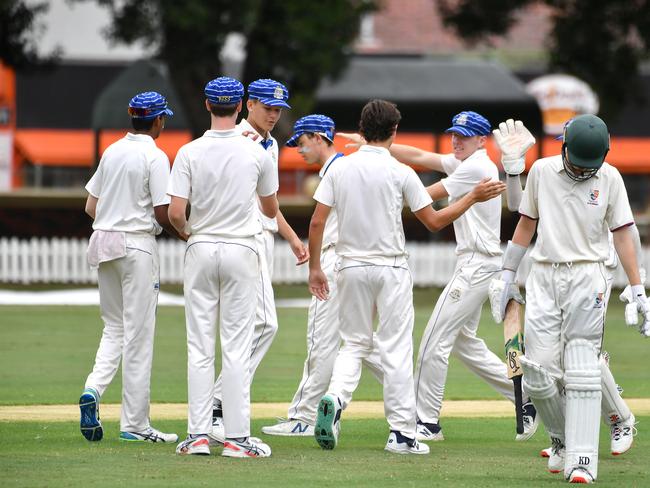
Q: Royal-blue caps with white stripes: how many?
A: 5